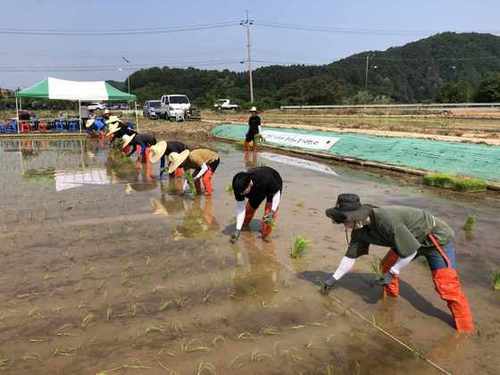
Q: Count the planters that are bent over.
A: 8